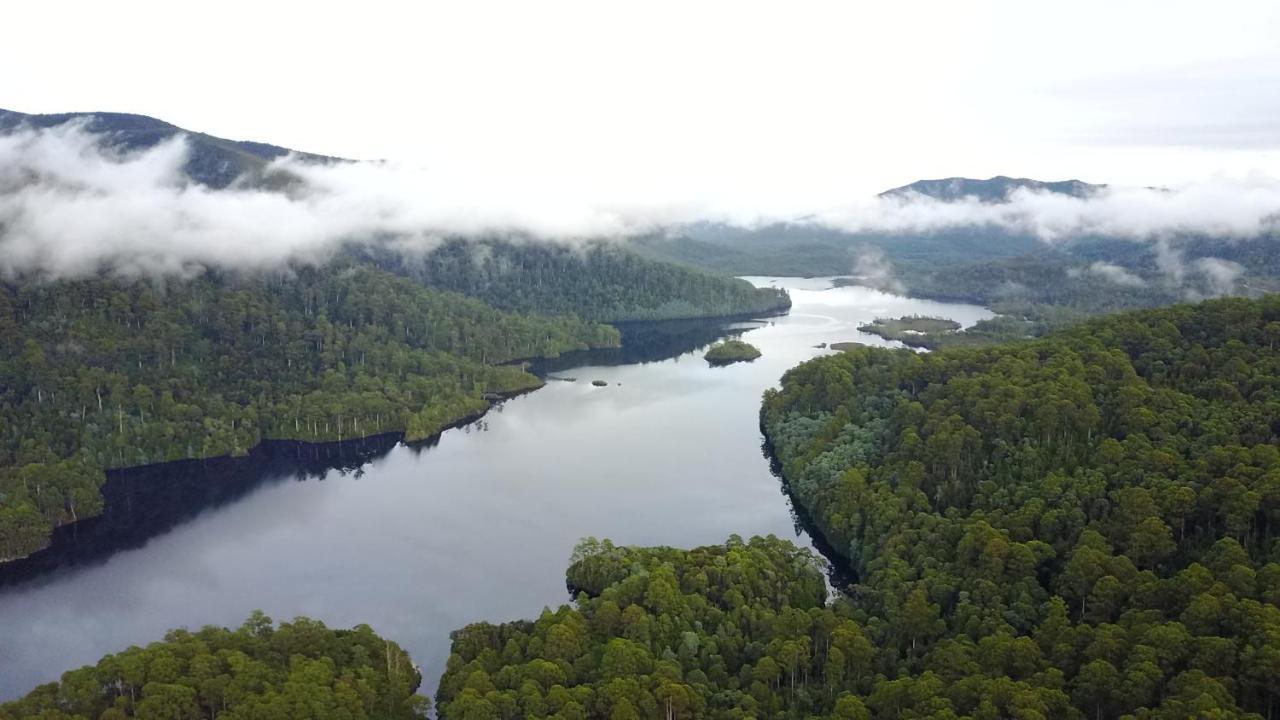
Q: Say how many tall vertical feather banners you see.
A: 0